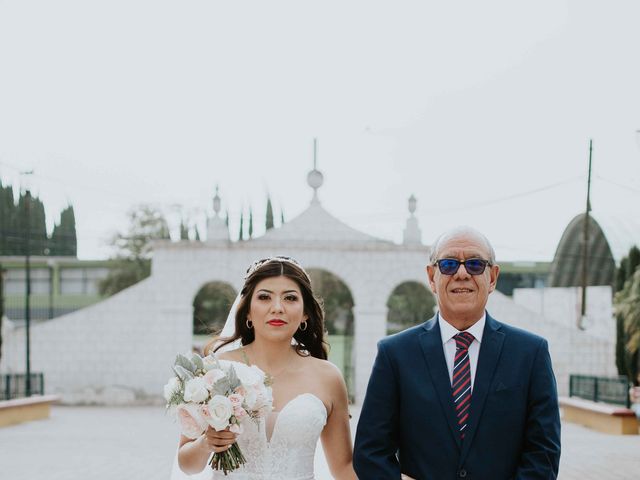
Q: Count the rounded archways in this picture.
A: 3